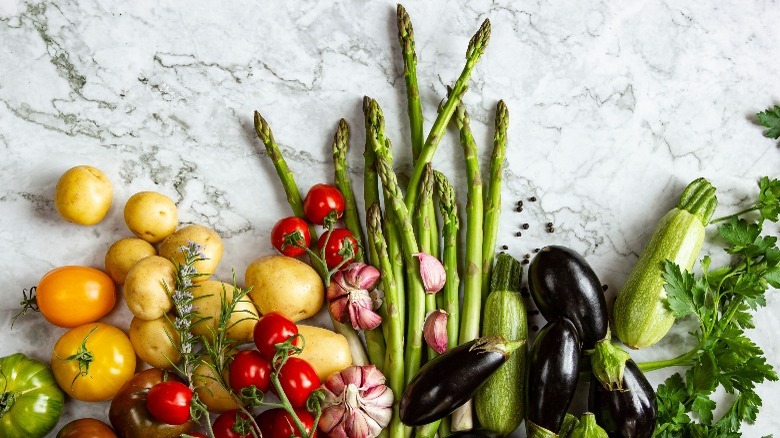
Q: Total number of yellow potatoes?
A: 10